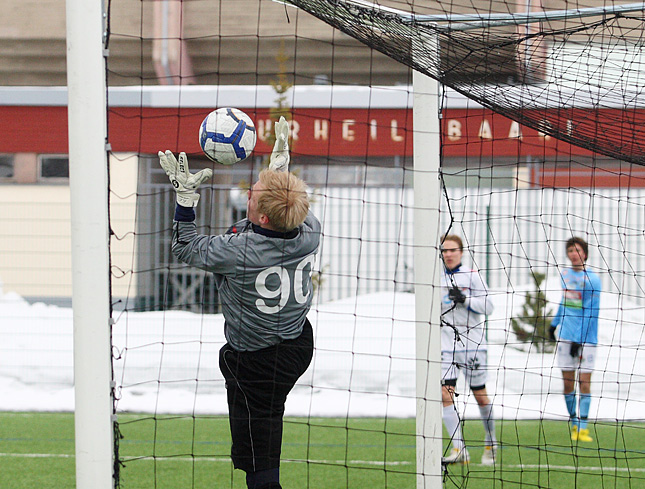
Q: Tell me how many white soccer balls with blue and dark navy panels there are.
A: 1